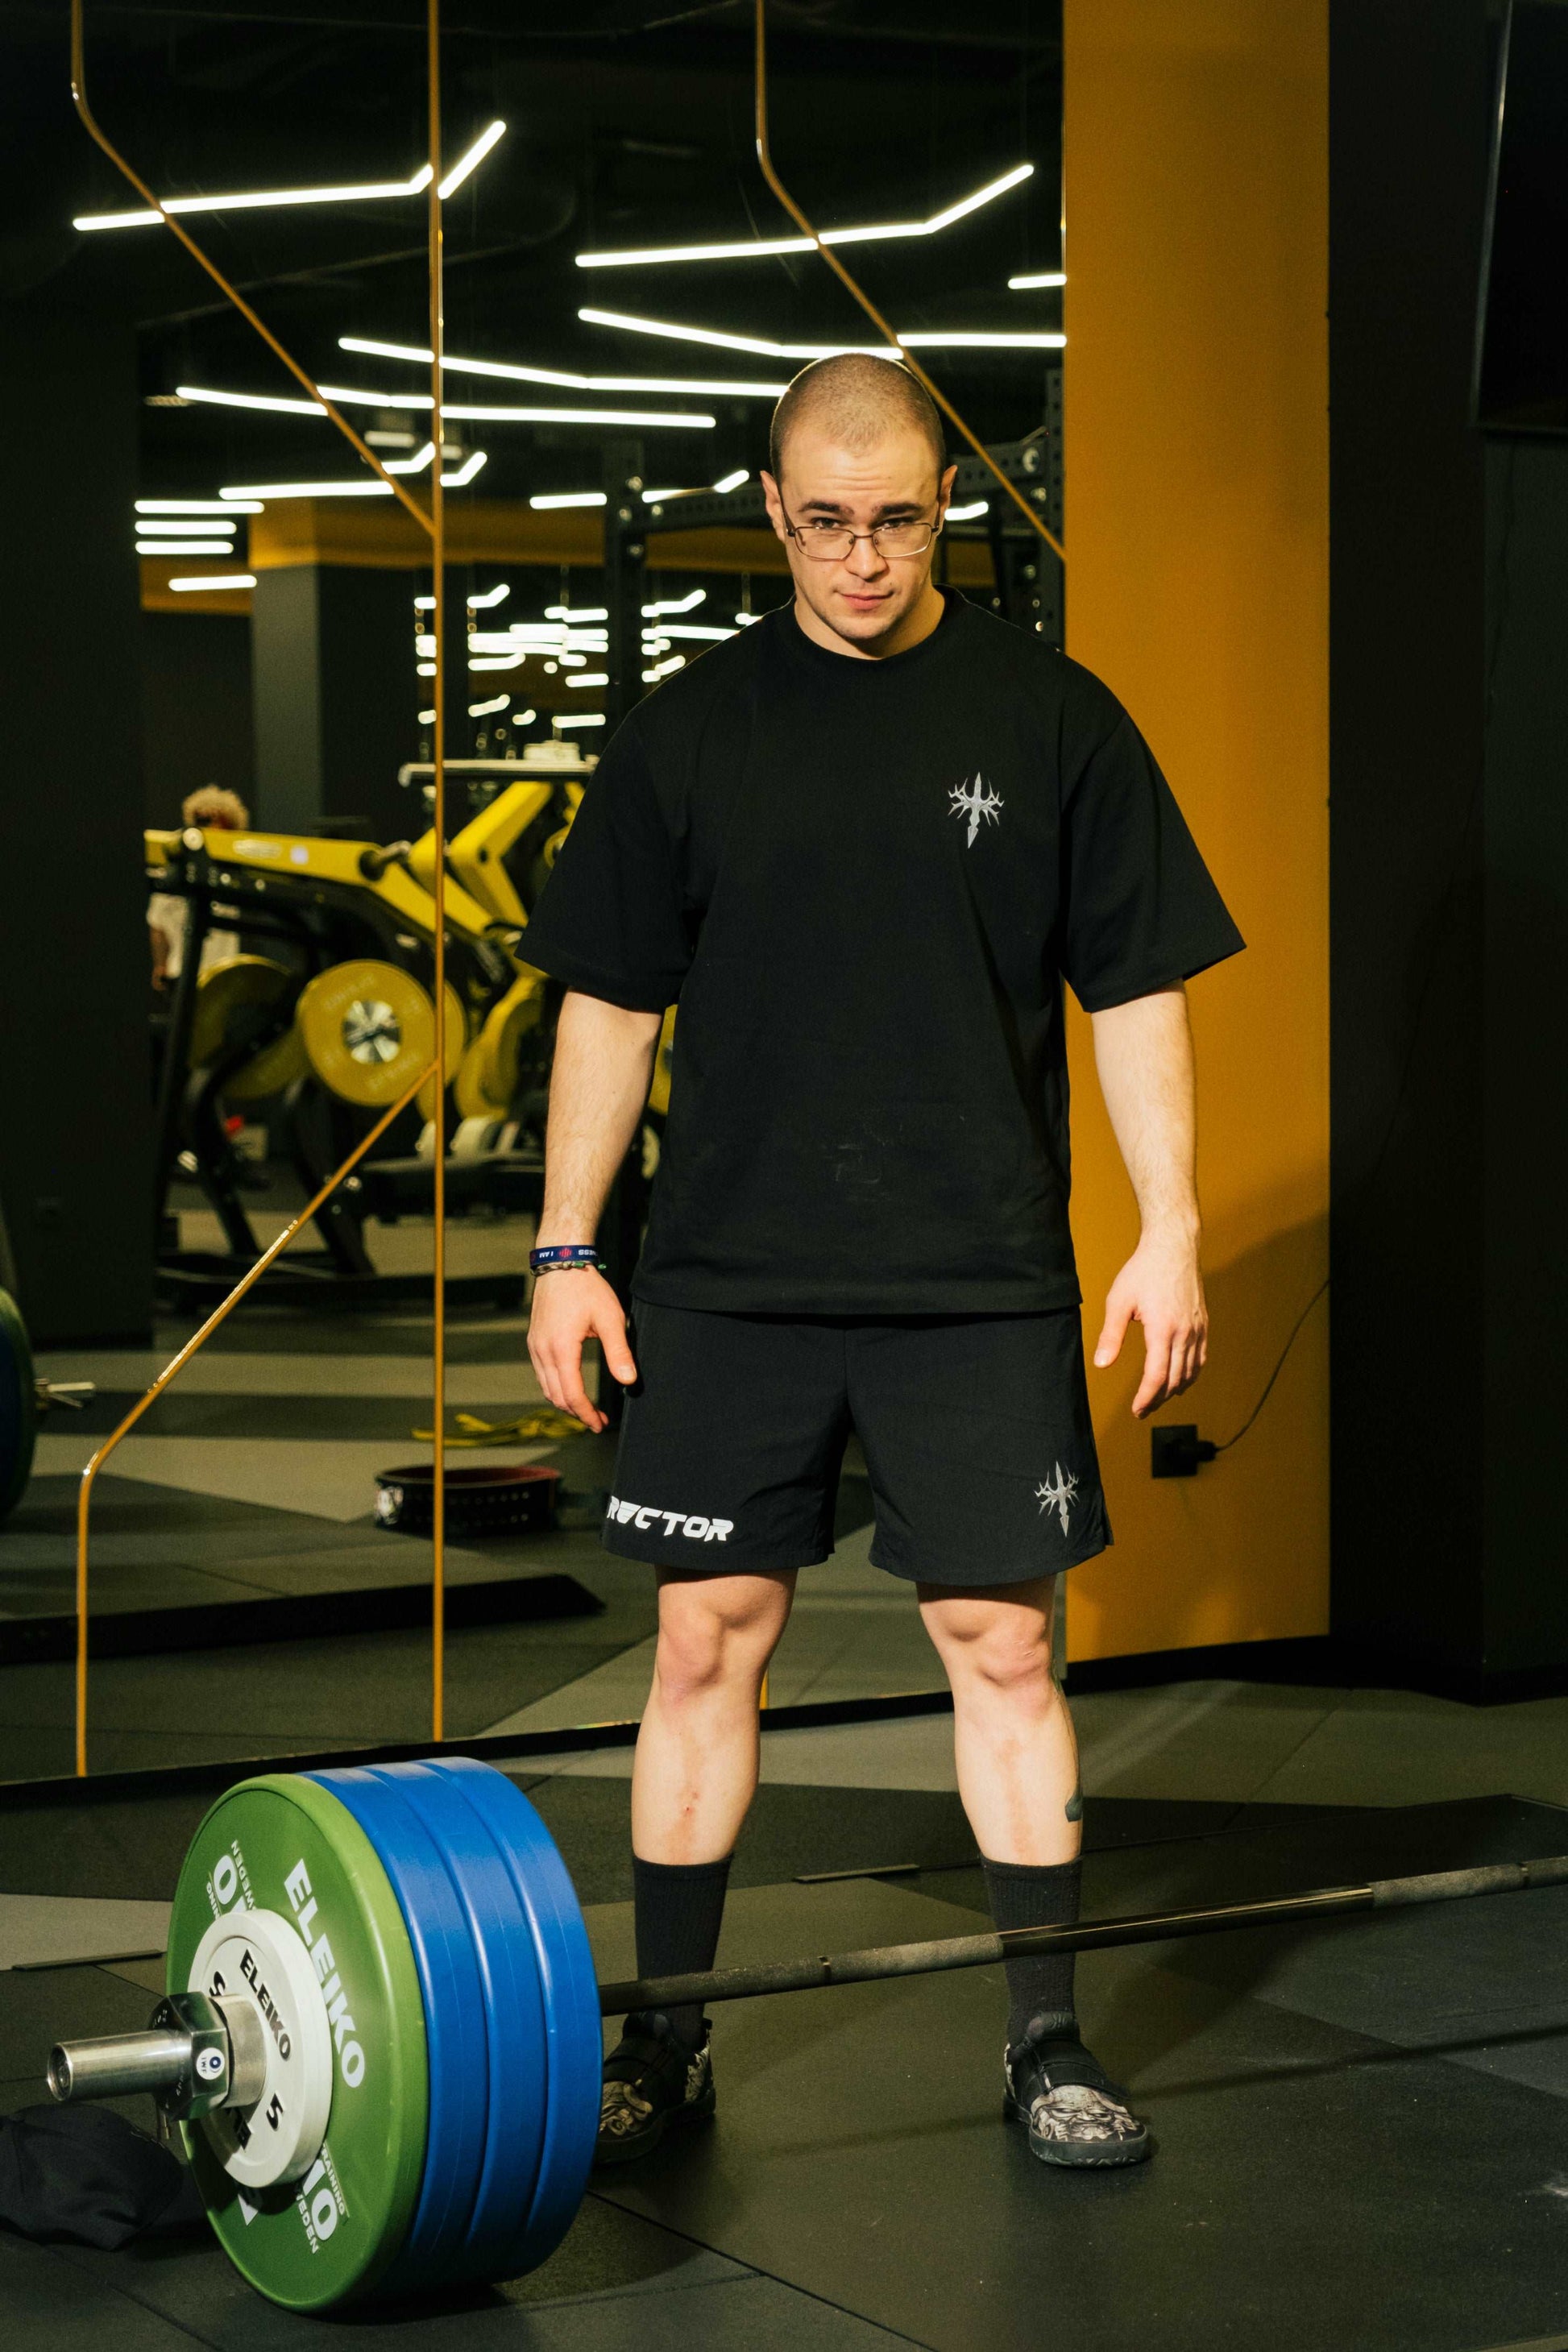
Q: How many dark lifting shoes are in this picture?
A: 2